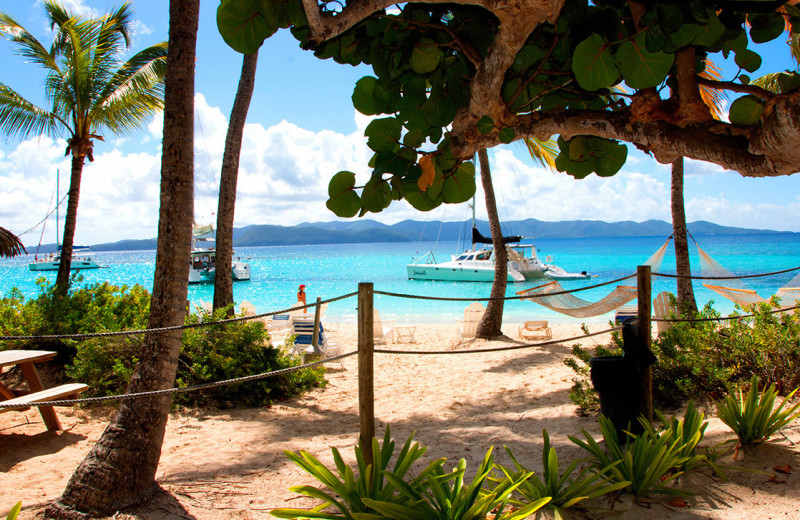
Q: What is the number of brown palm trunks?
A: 5